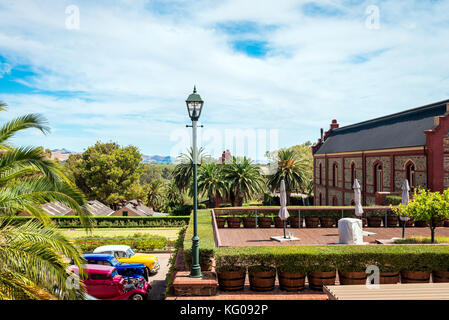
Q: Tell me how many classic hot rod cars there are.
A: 3